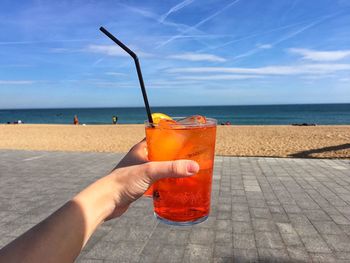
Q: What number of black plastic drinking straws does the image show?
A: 1